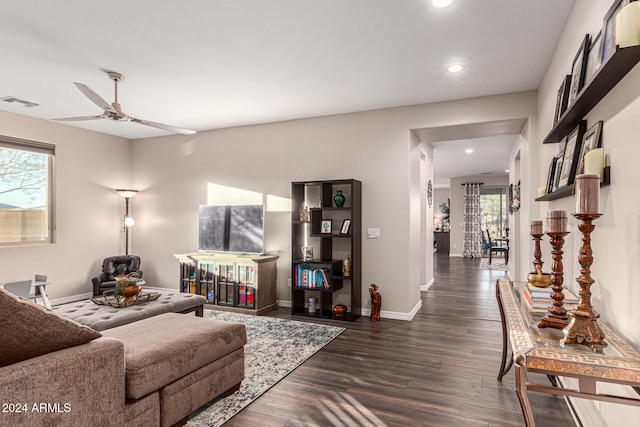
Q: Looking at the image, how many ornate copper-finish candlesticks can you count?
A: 3